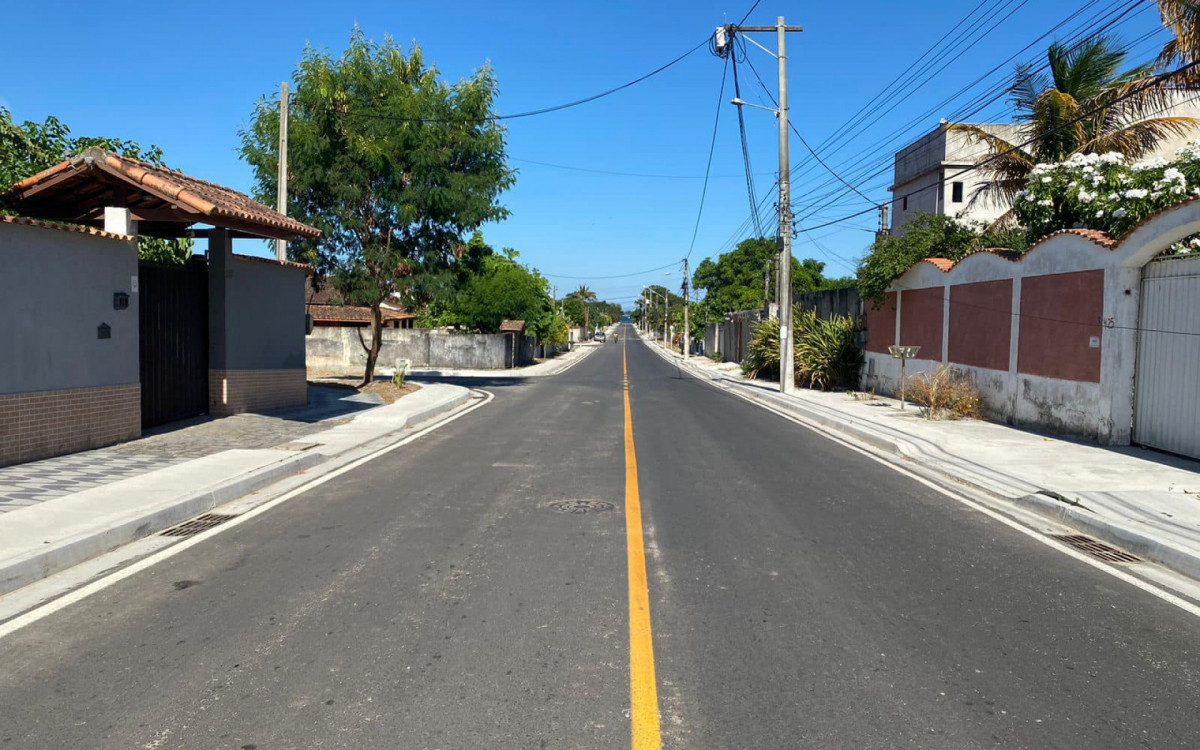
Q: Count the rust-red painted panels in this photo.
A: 4